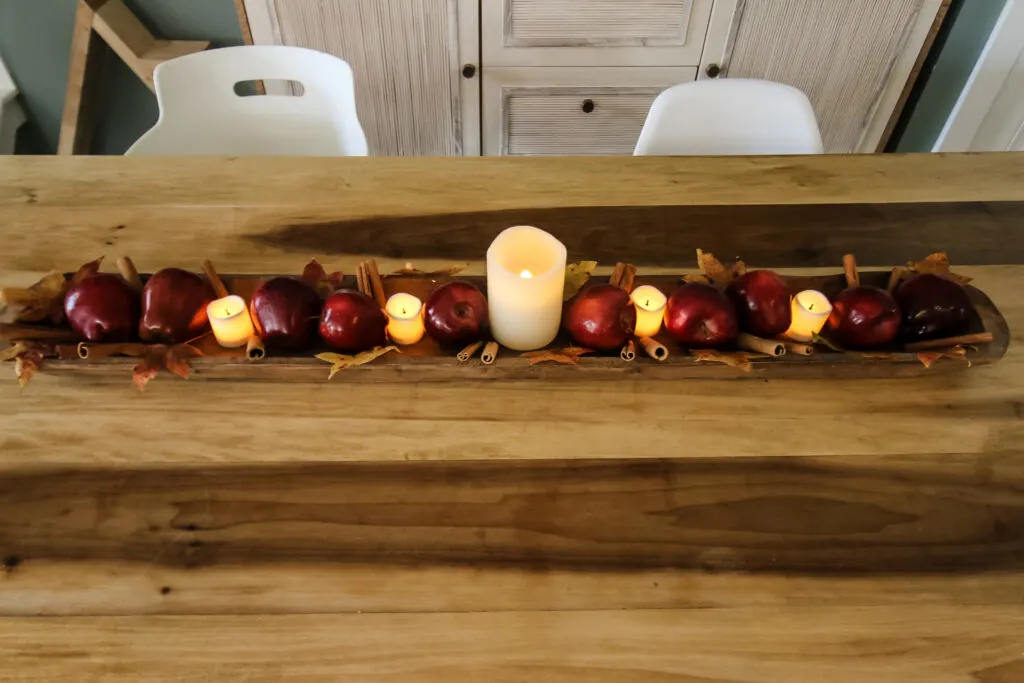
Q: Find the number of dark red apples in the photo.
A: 10